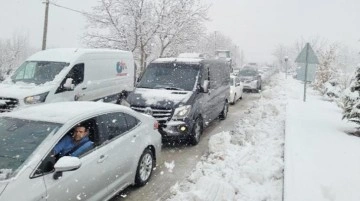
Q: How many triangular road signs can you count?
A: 1